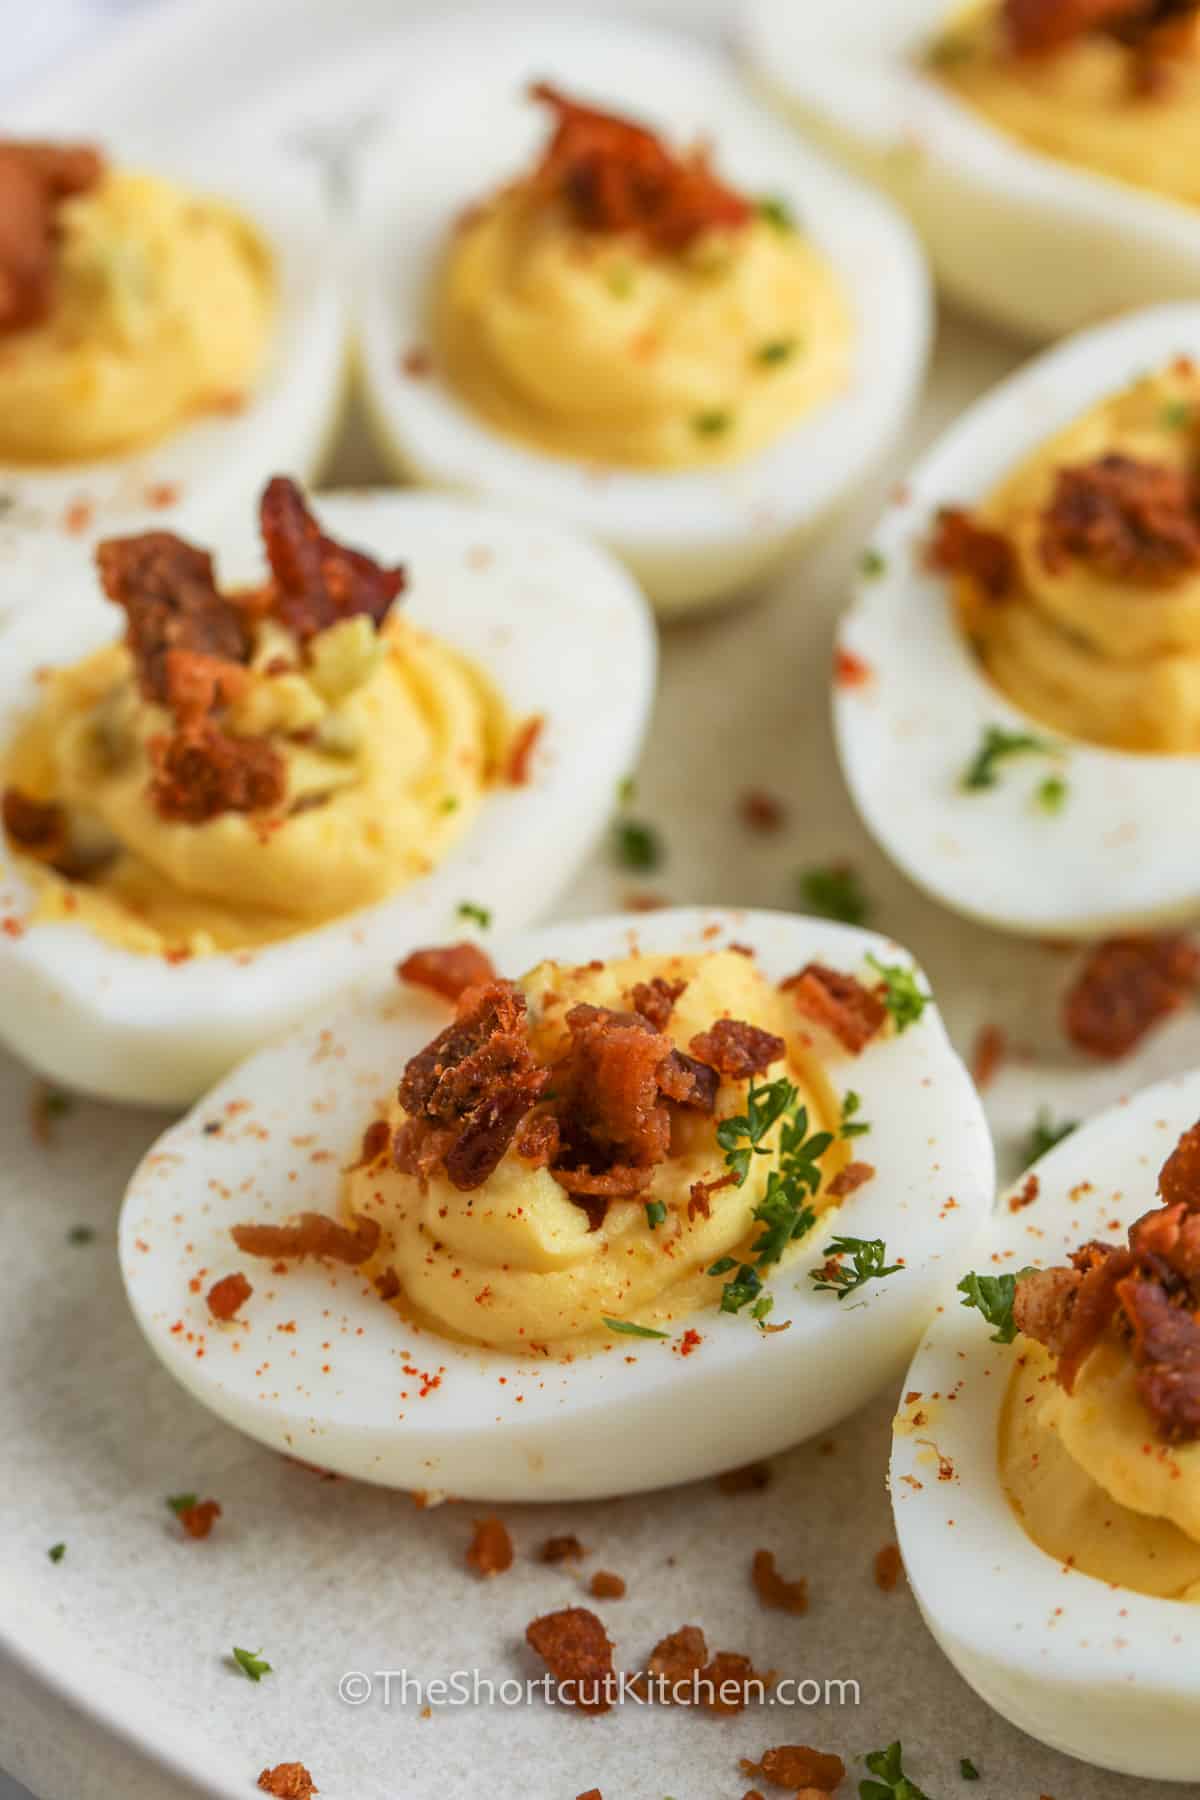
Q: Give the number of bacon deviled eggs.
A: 7